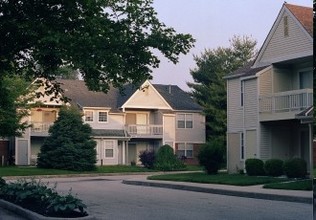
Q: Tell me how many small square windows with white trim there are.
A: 2